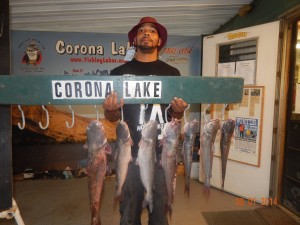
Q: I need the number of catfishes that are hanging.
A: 7